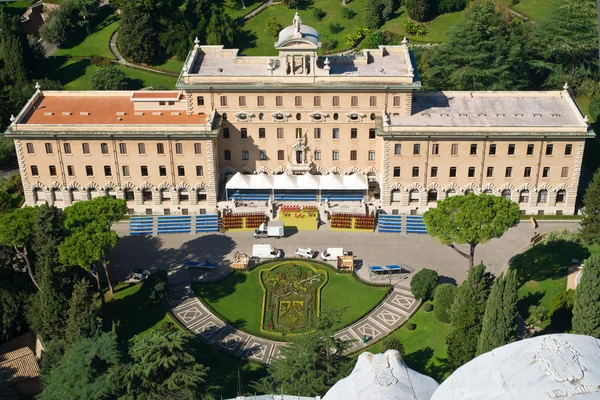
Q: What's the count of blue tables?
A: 4